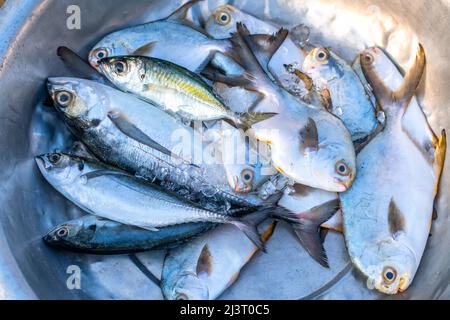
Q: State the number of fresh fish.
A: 12